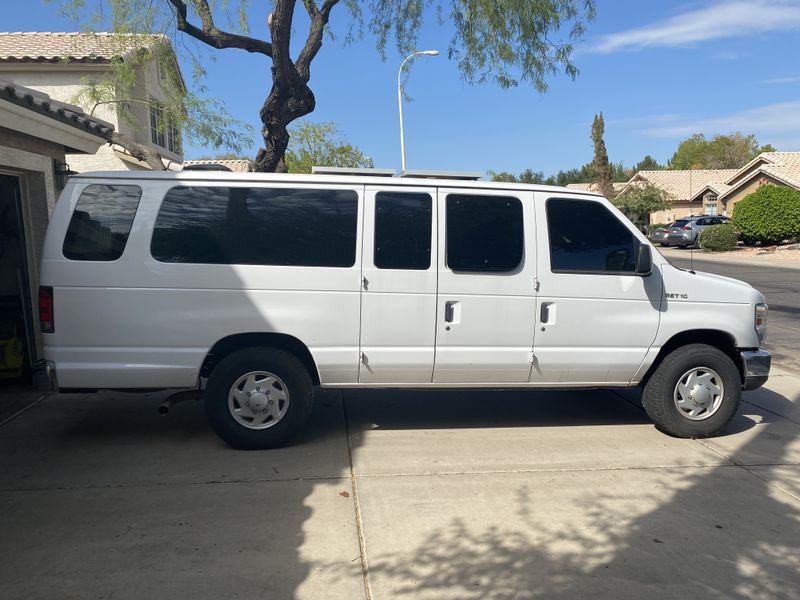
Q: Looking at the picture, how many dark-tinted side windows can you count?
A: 5